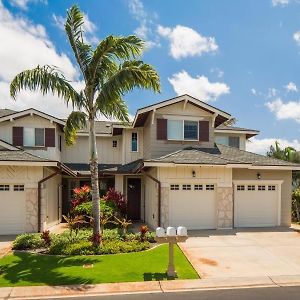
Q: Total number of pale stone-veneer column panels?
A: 3